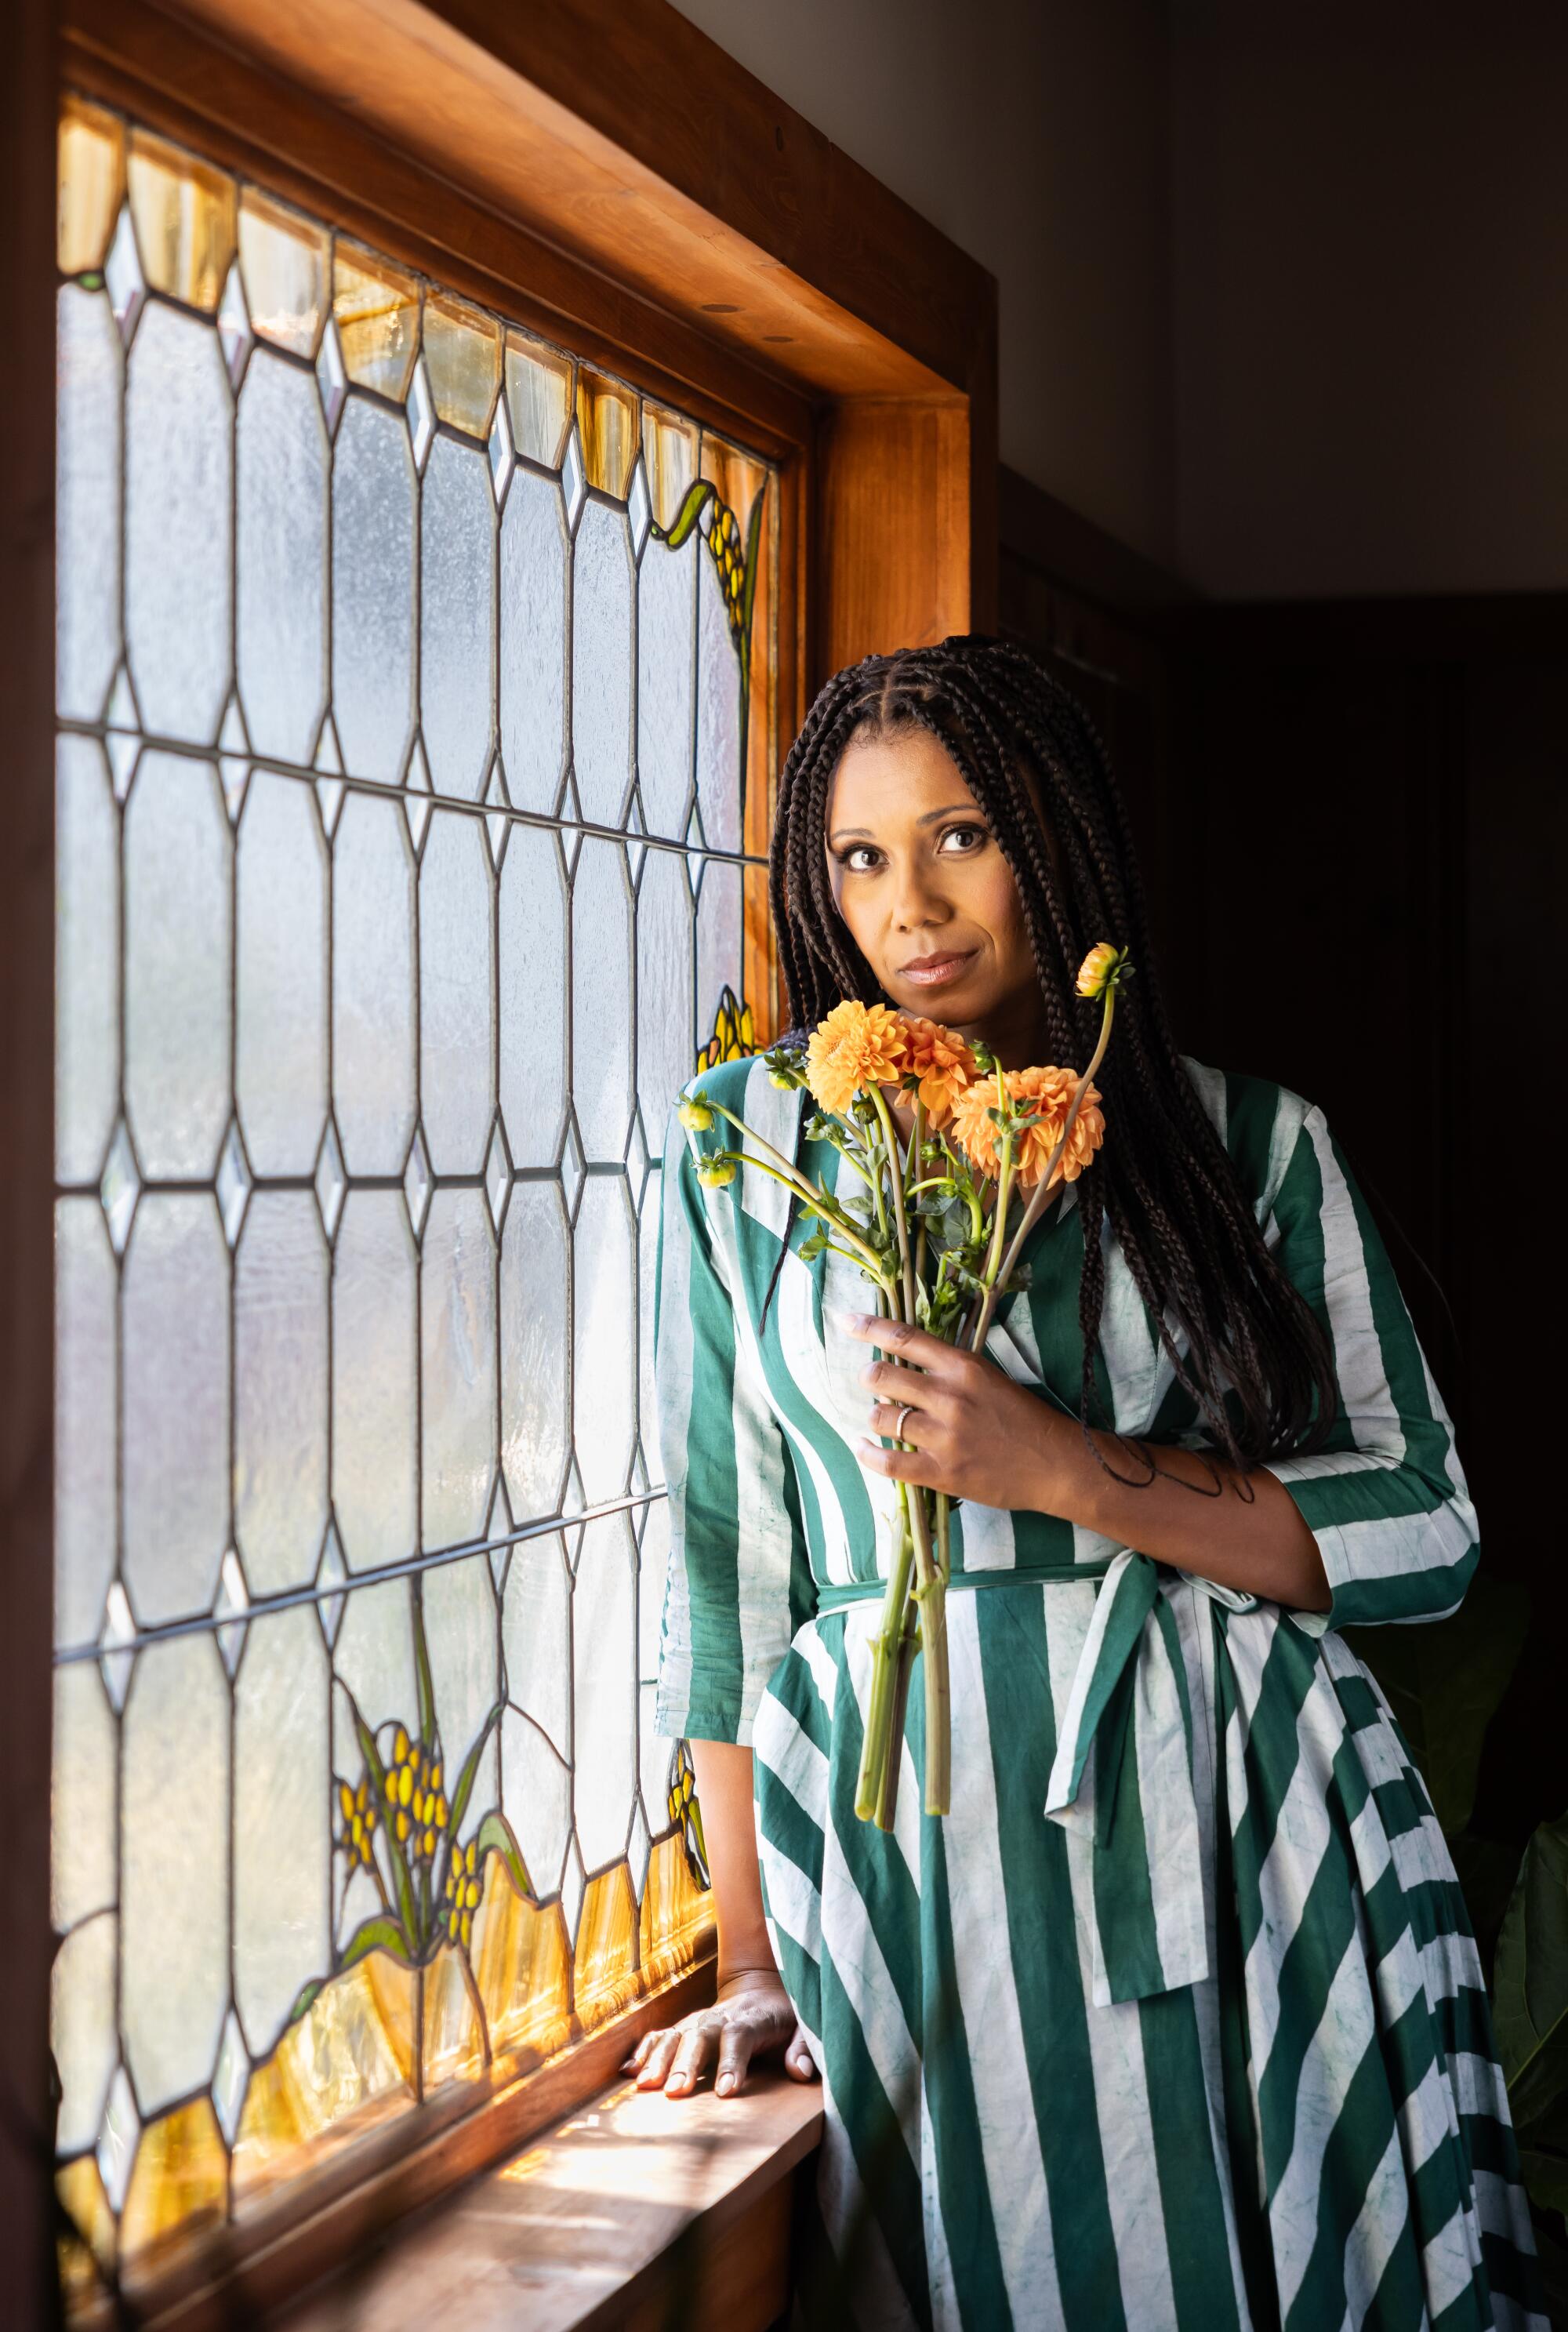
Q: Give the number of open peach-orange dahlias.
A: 3